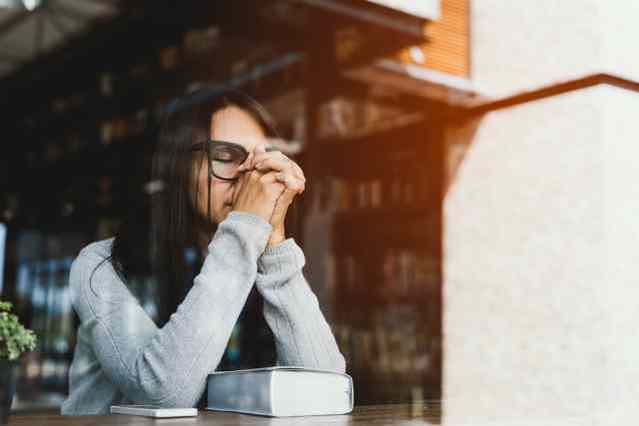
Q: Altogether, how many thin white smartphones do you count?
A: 1